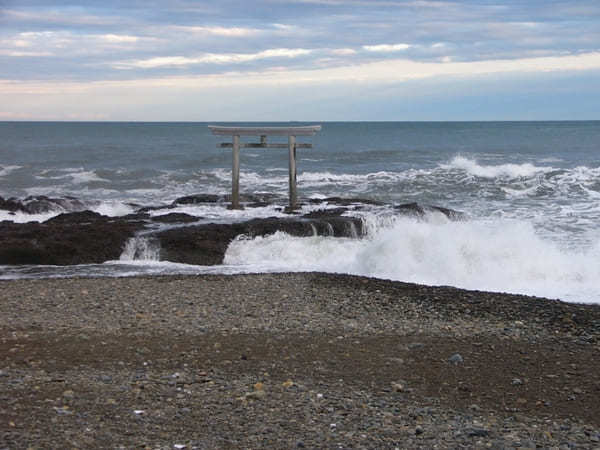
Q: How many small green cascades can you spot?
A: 0